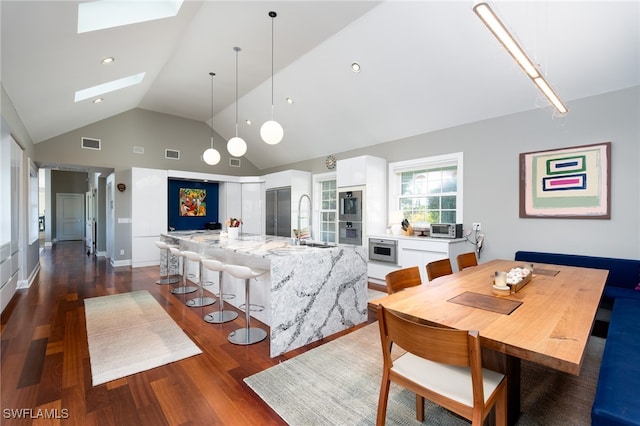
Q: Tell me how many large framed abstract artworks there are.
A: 1